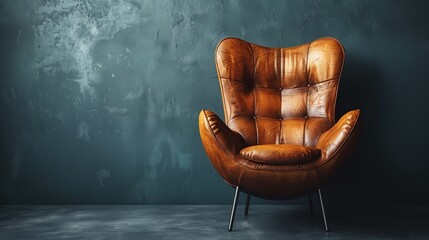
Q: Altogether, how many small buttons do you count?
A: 6